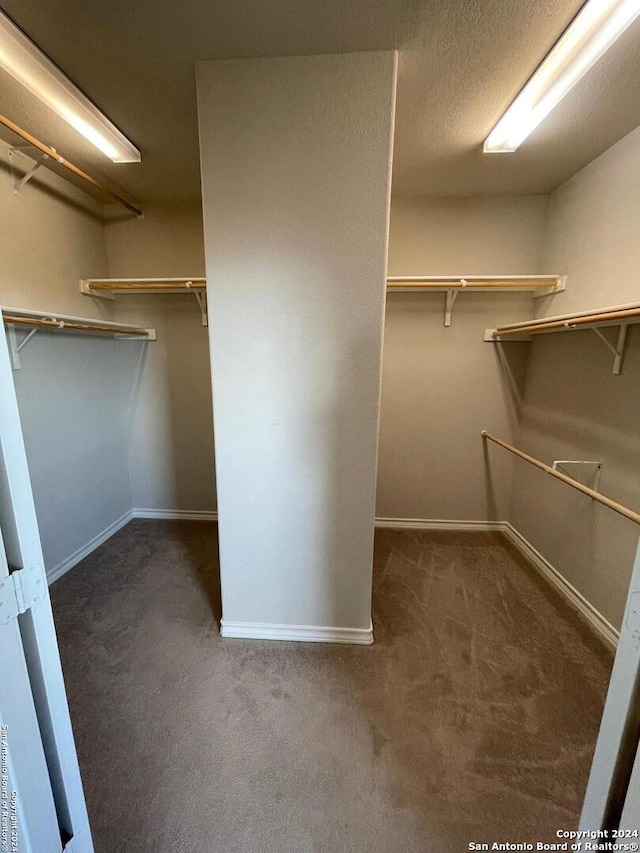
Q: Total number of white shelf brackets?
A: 6